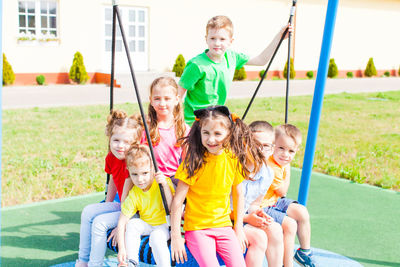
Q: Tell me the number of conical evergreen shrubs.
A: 7